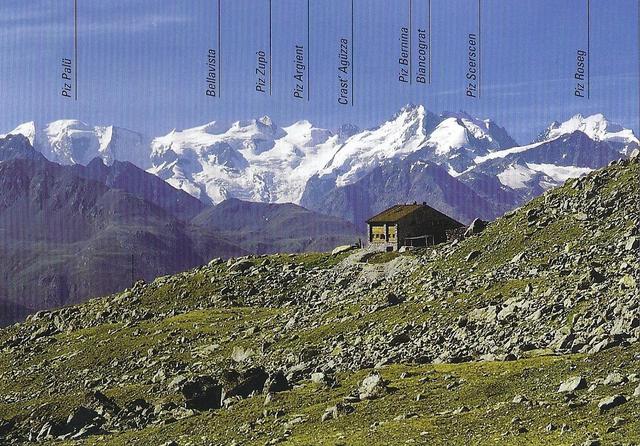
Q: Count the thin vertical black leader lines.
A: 9